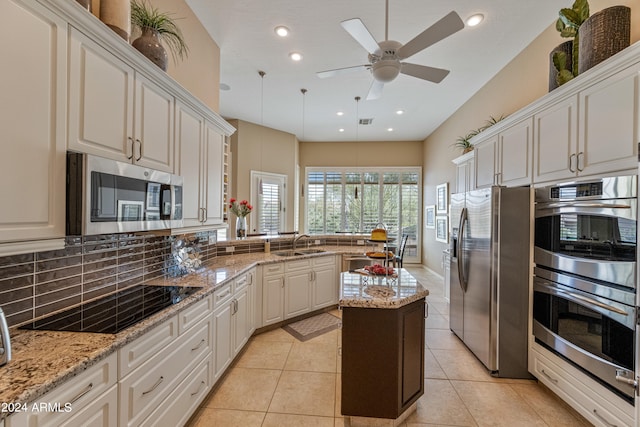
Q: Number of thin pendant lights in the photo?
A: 3